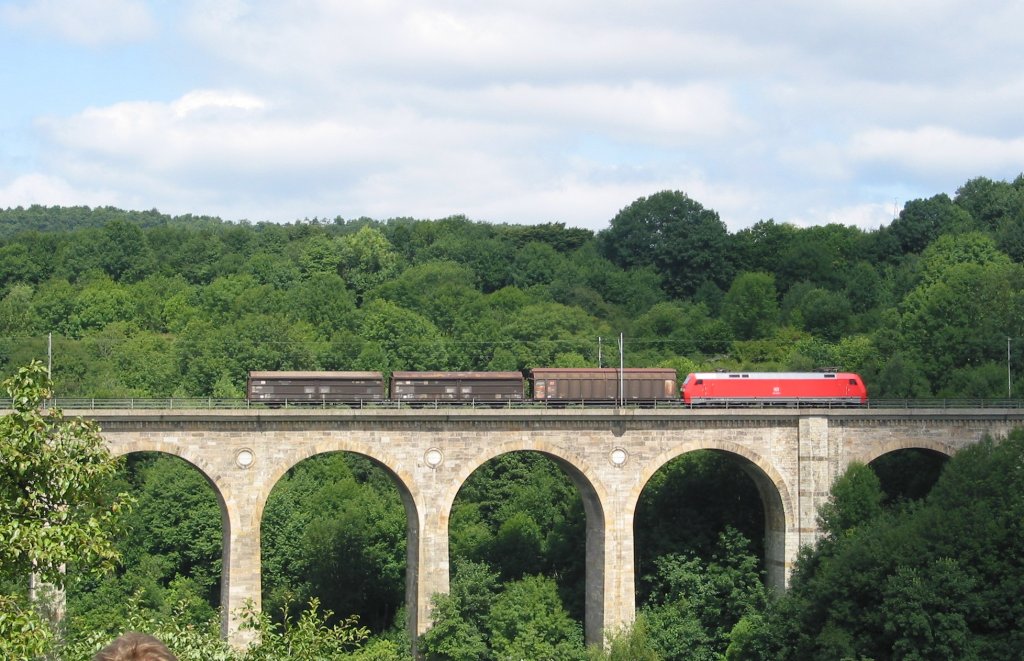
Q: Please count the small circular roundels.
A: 3